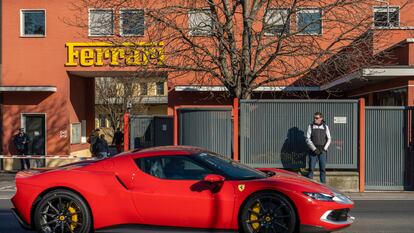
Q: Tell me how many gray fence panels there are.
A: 4